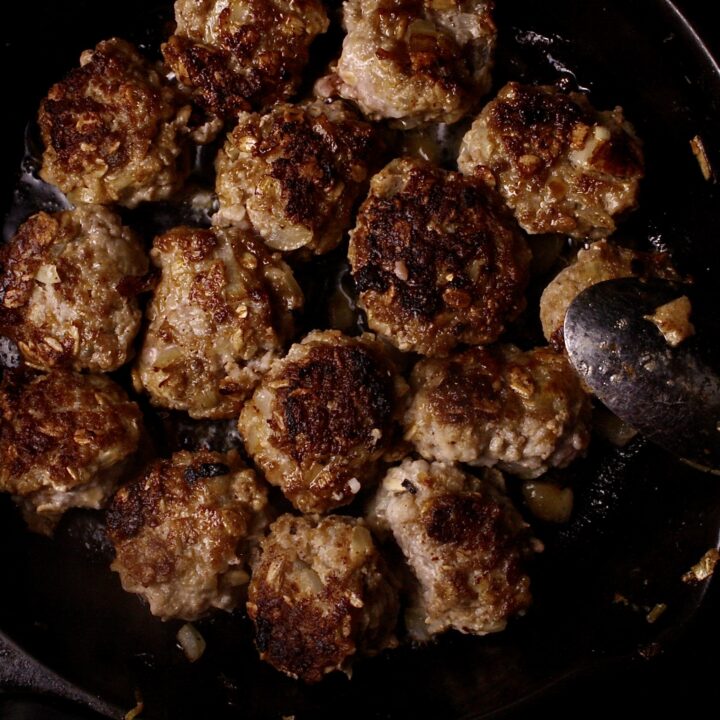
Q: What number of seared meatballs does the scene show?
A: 15